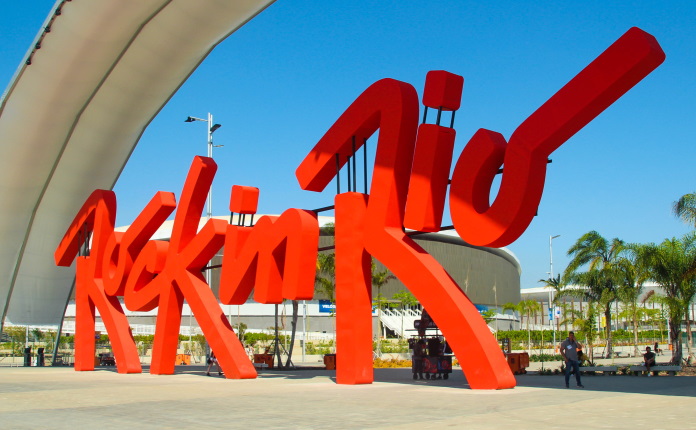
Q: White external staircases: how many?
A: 1